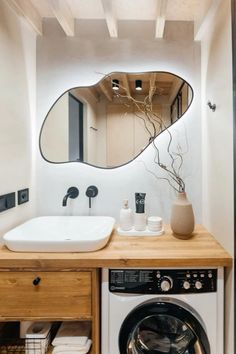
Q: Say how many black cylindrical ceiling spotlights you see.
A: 2